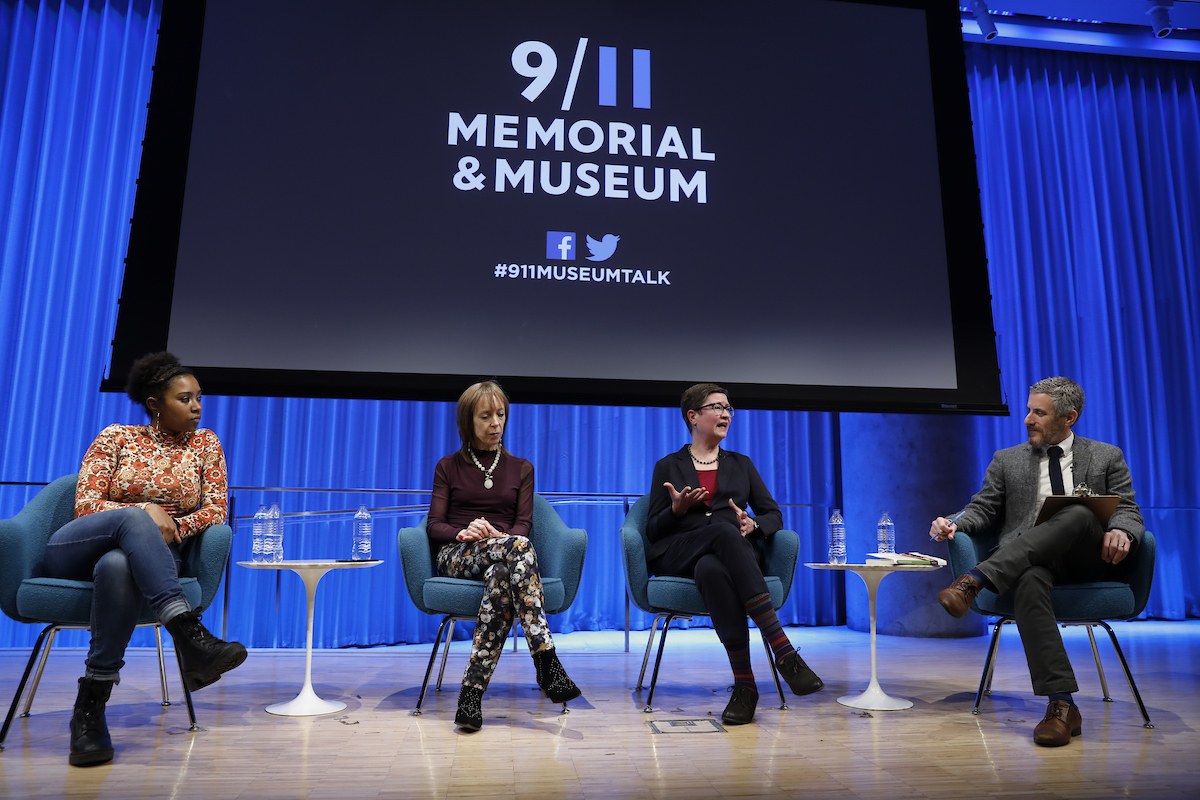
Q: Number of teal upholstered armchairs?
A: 4